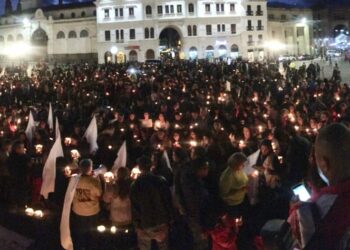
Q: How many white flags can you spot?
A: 8